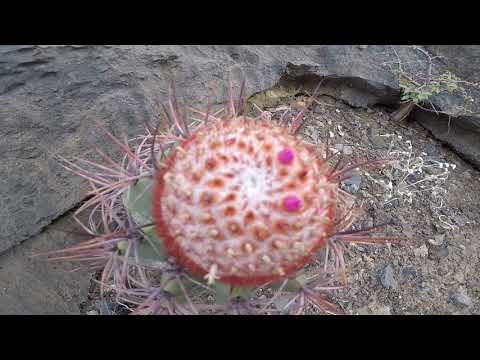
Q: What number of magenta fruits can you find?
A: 2